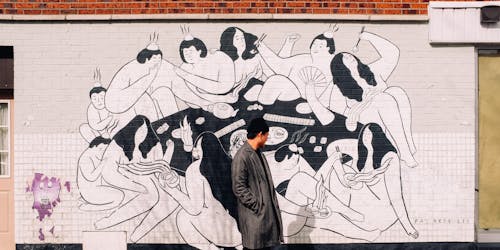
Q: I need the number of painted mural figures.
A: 11